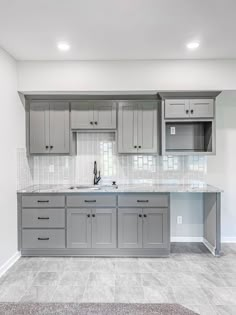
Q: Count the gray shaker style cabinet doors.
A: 12